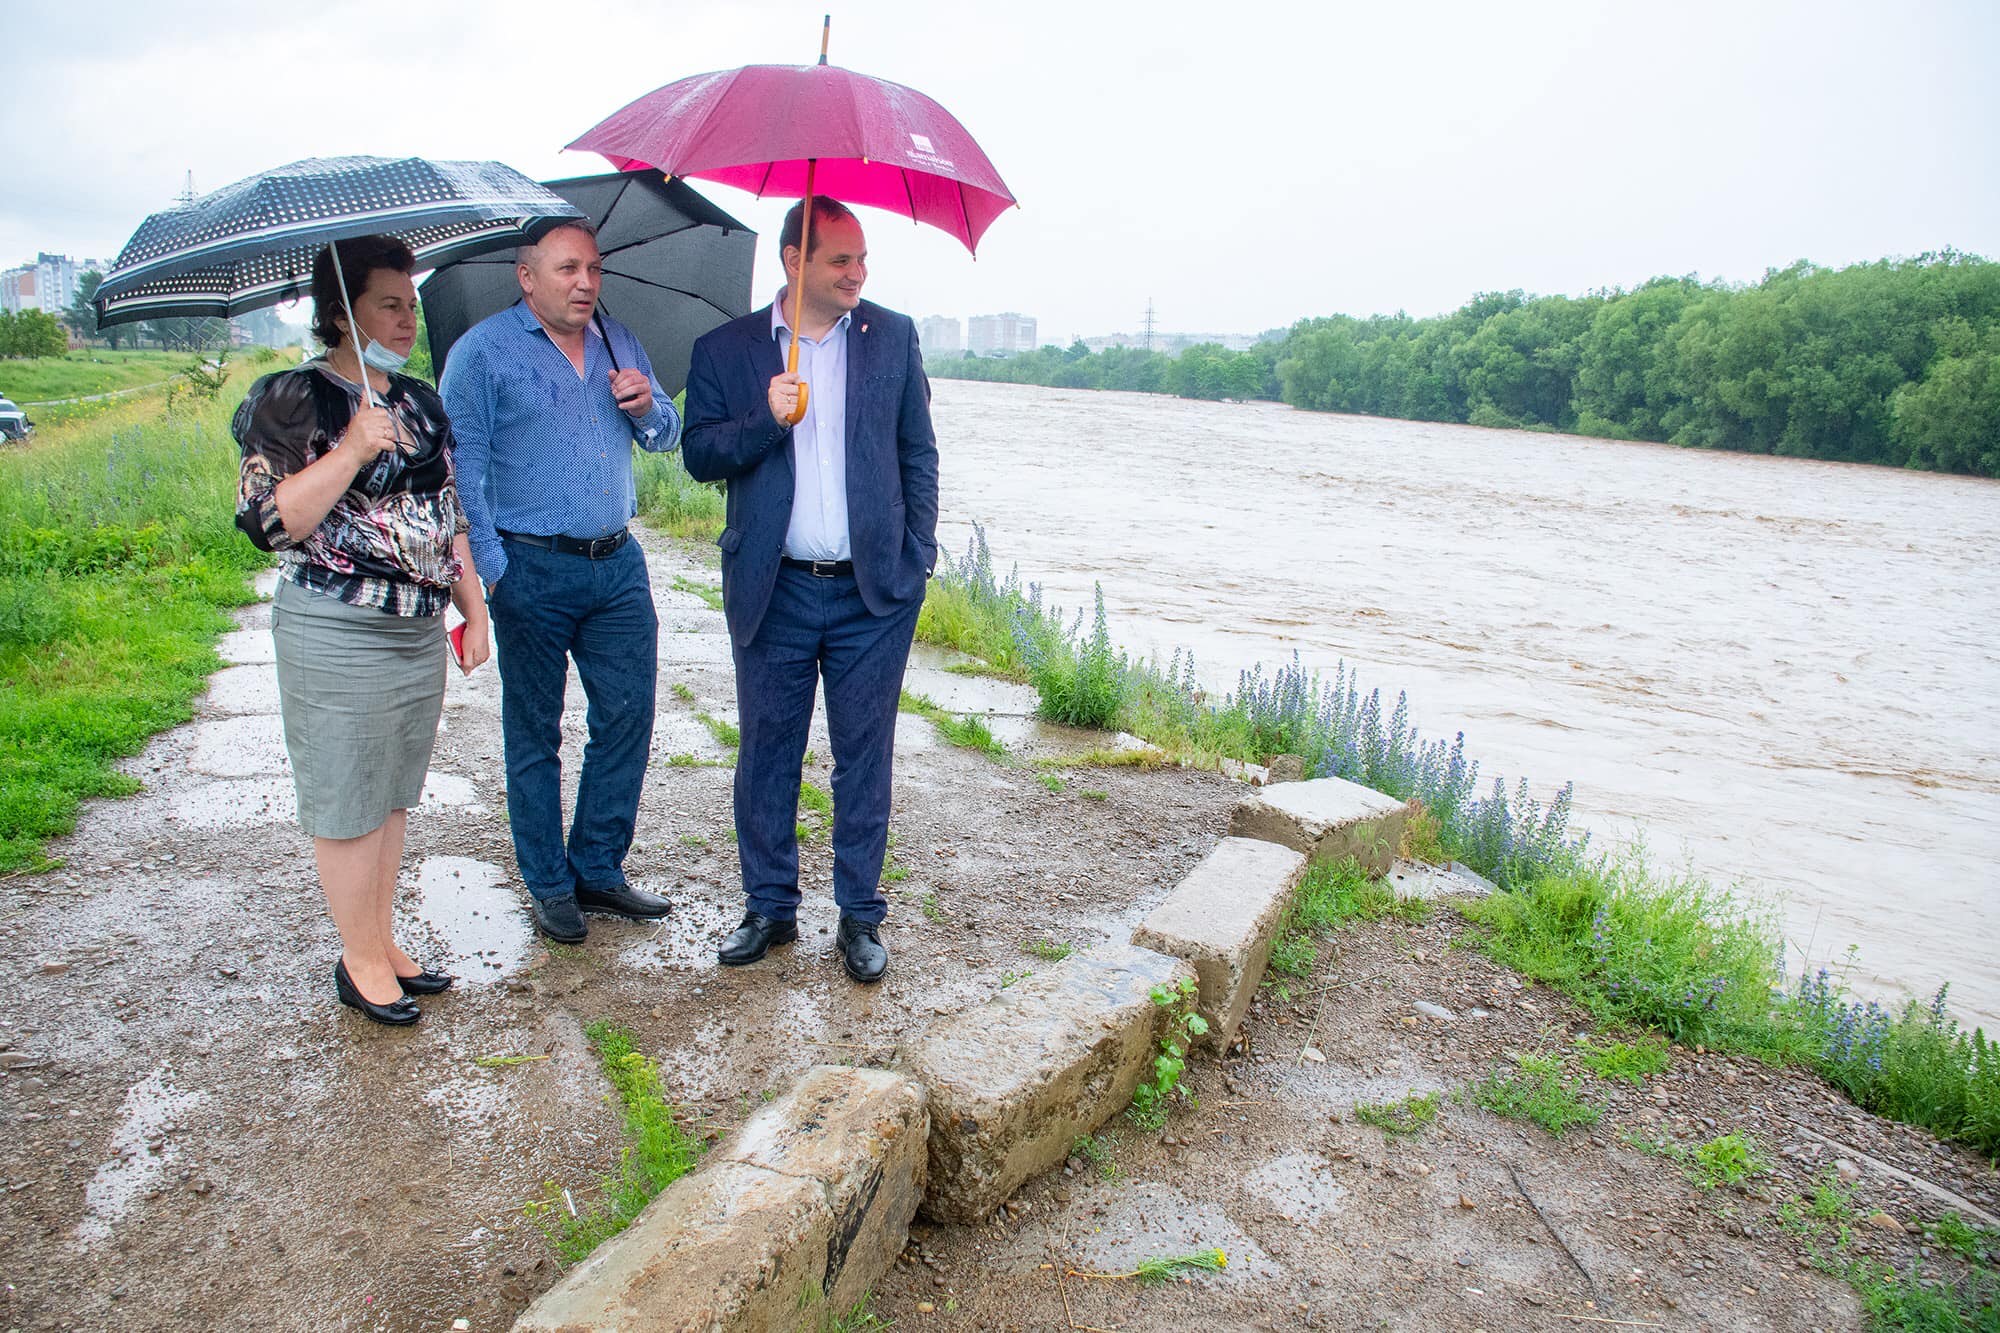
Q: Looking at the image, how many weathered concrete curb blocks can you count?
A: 4